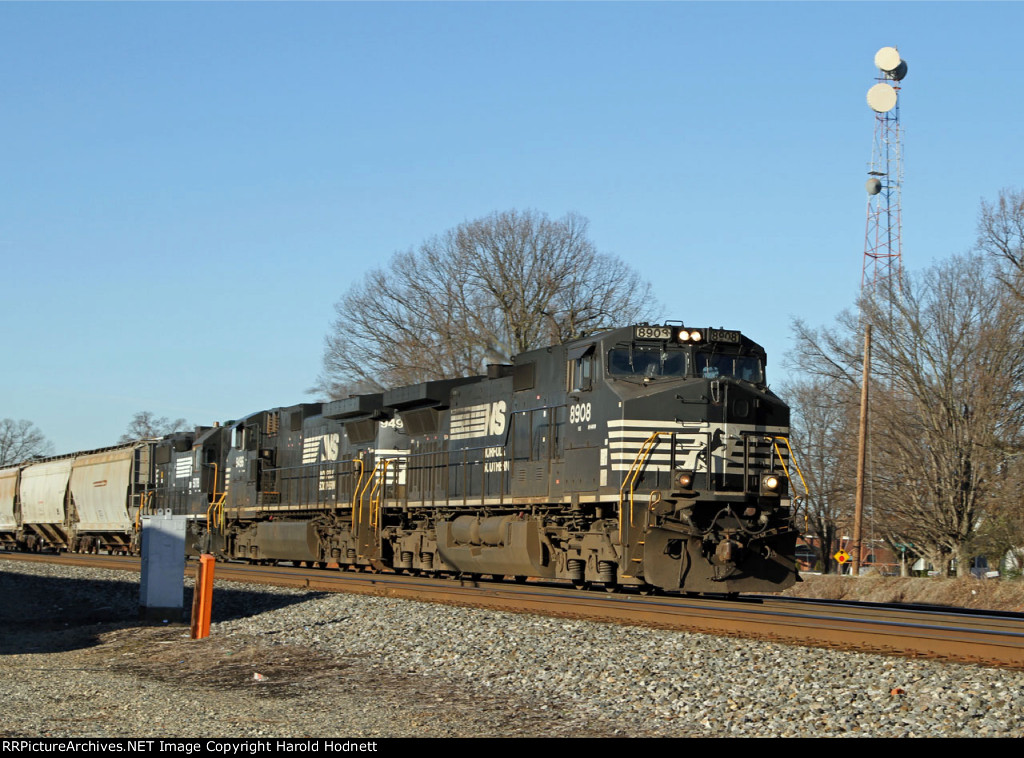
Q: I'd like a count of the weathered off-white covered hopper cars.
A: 3